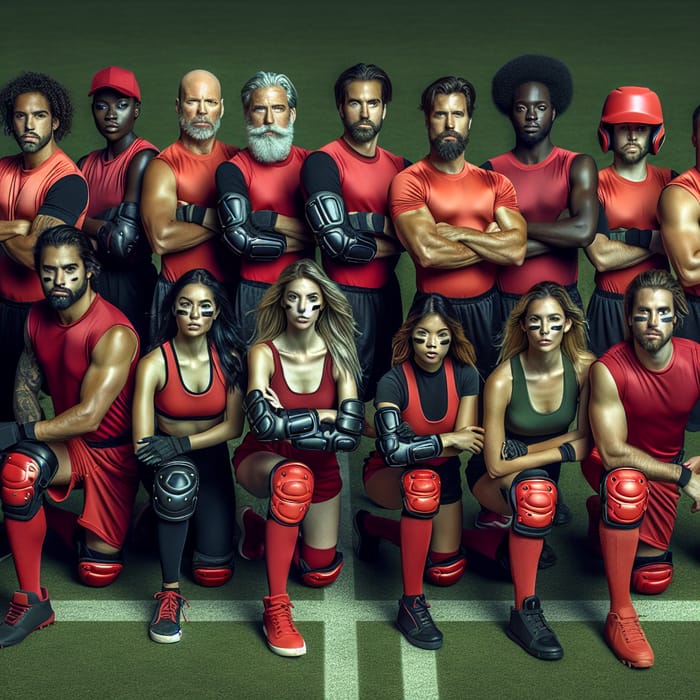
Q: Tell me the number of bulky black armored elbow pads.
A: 6